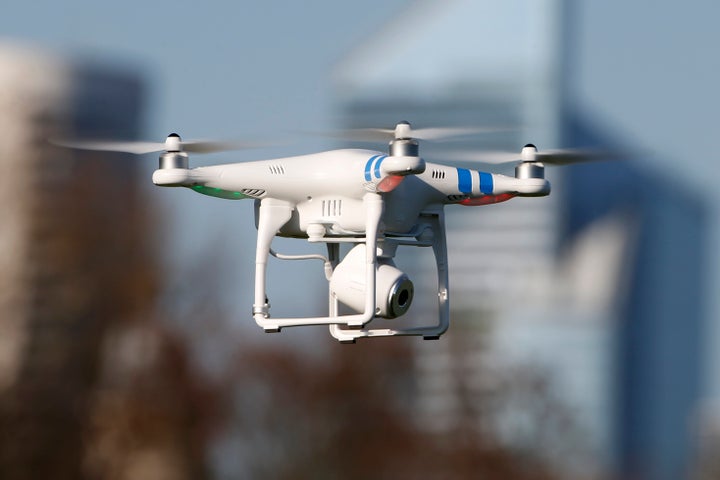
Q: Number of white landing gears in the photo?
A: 2